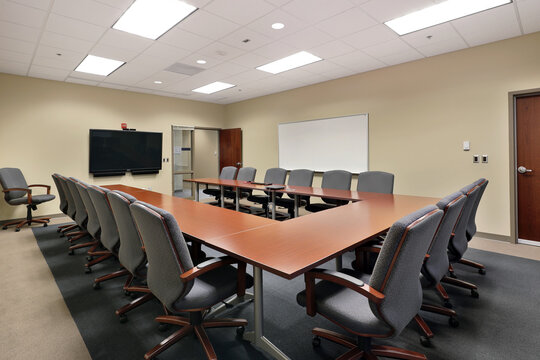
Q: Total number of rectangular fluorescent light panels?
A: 5